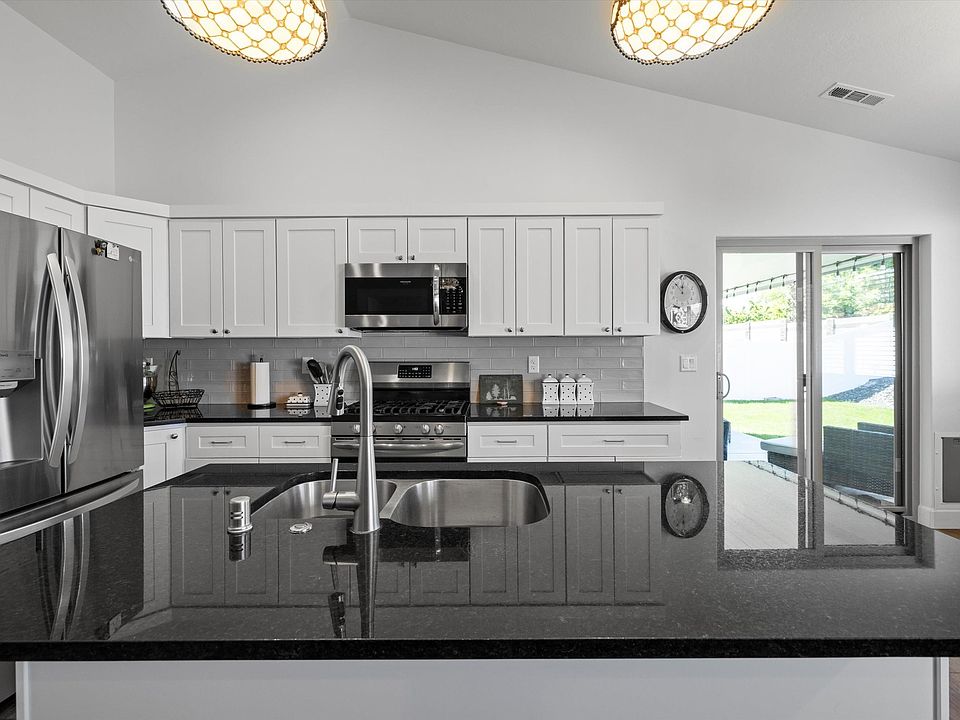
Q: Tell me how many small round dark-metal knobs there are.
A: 10